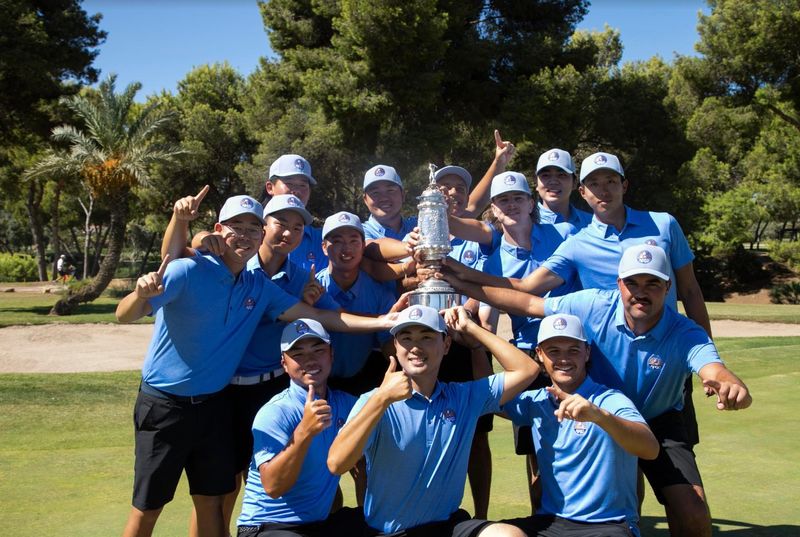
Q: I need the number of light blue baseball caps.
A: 13